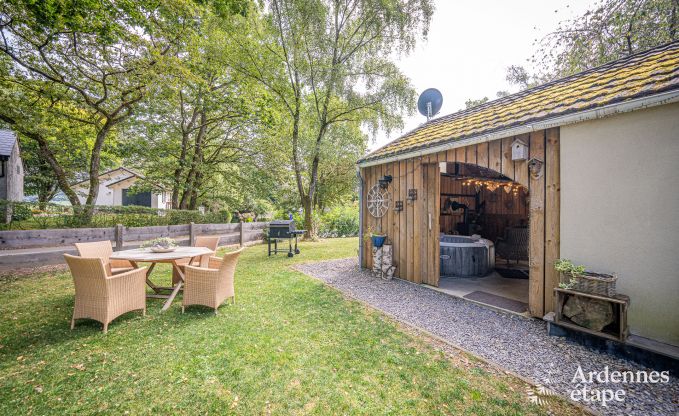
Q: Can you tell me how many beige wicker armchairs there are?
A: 4